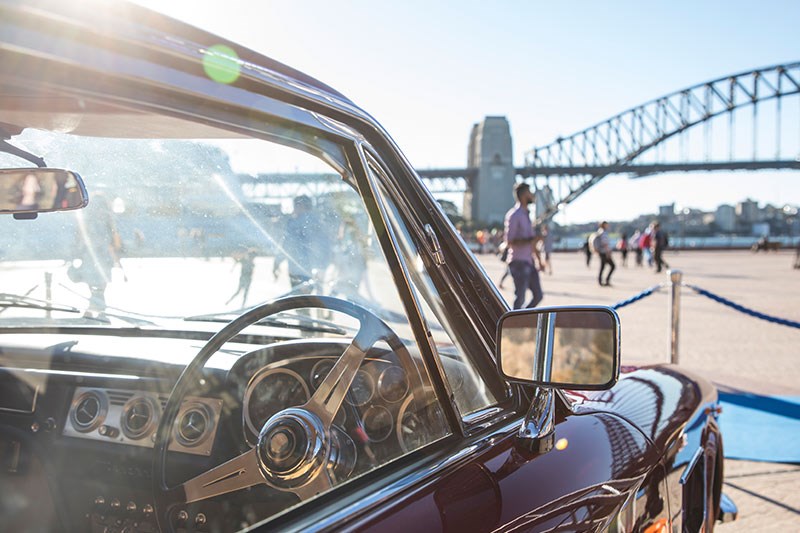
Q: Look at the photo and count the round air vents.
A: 3